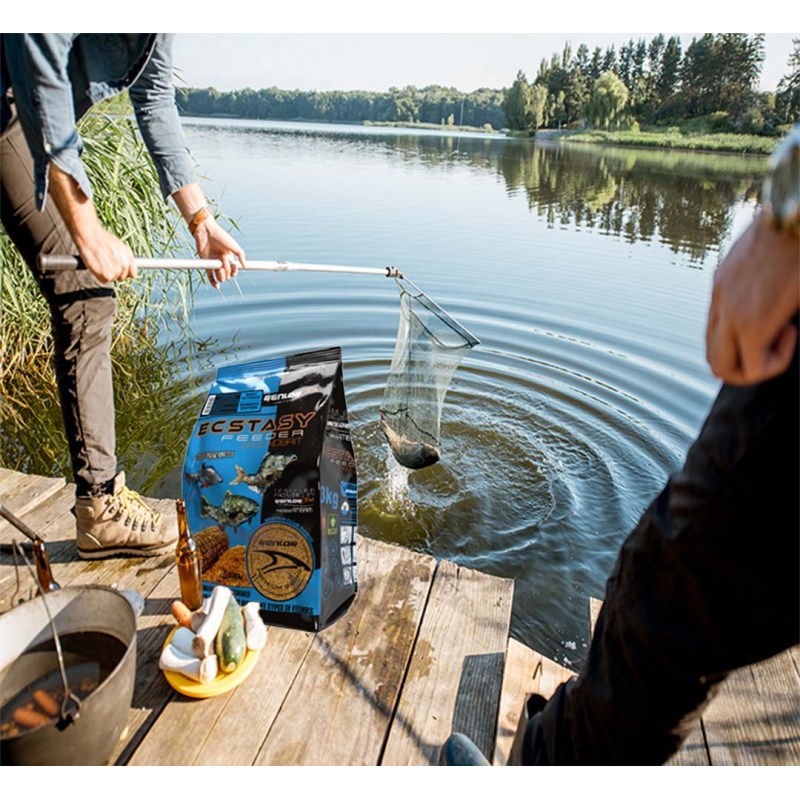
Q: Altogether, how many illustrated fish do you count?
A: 3